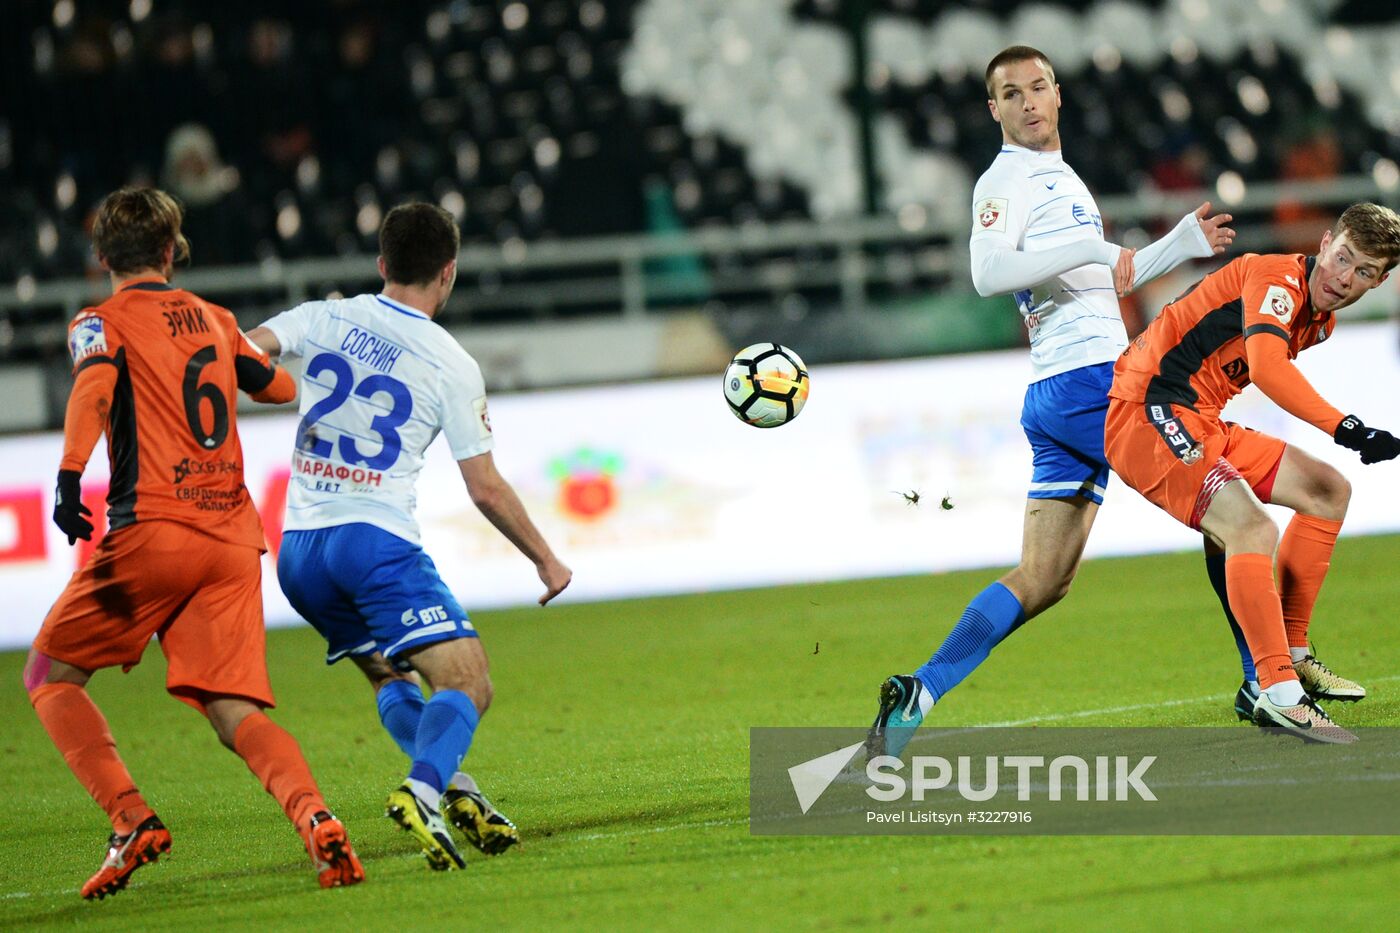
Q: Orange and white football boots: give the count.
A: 2